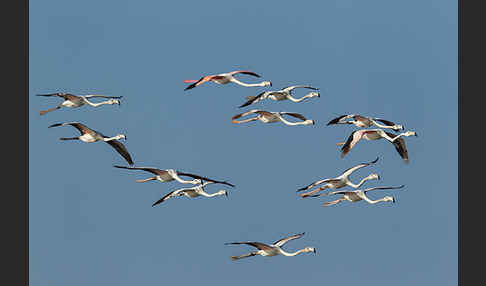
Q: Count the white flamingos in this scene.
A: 12